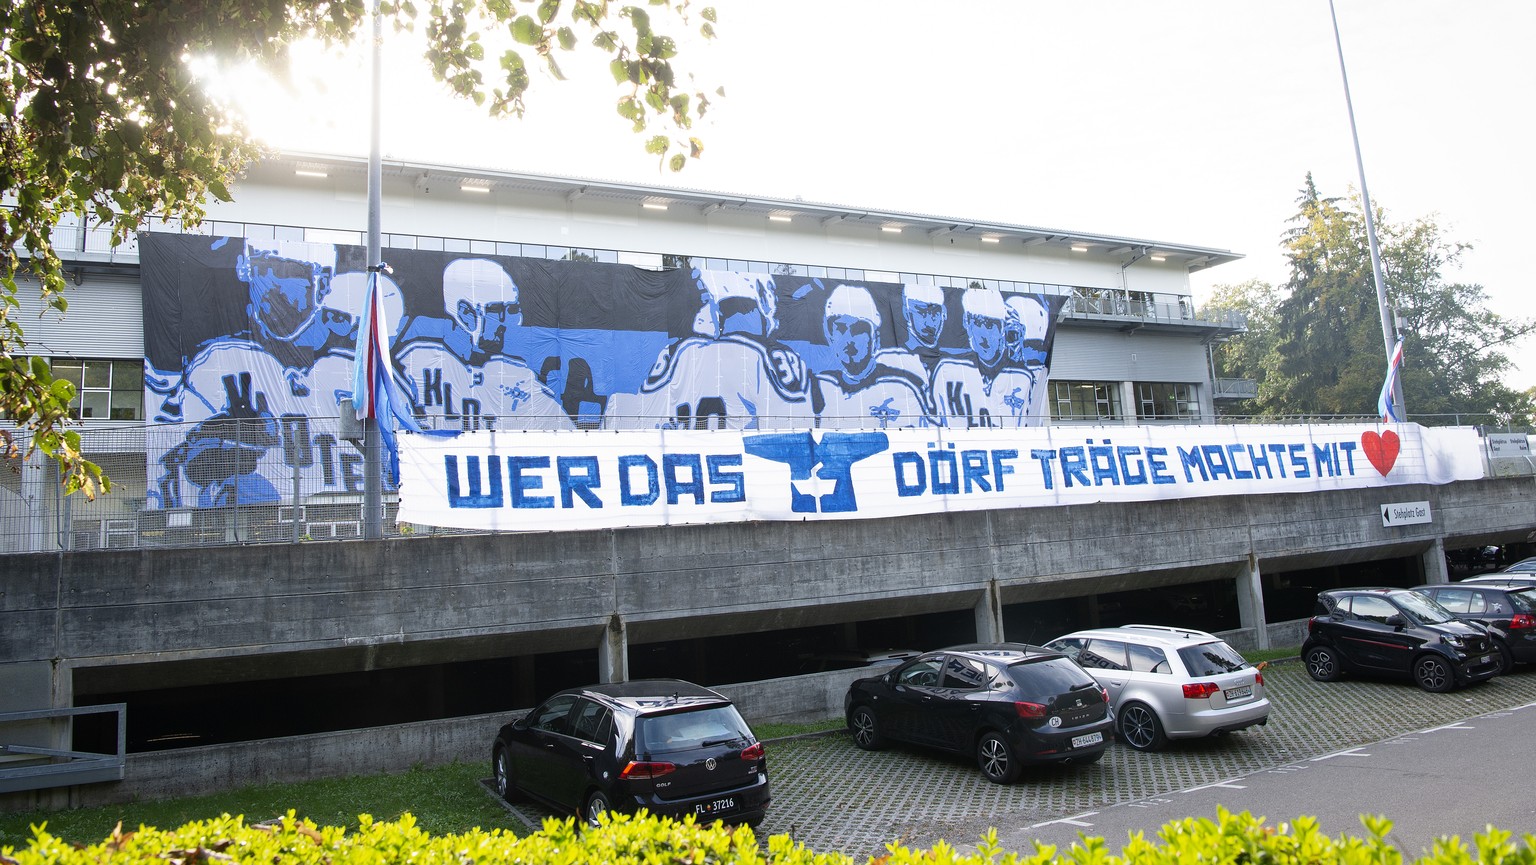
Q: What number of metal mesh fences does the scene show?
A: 1